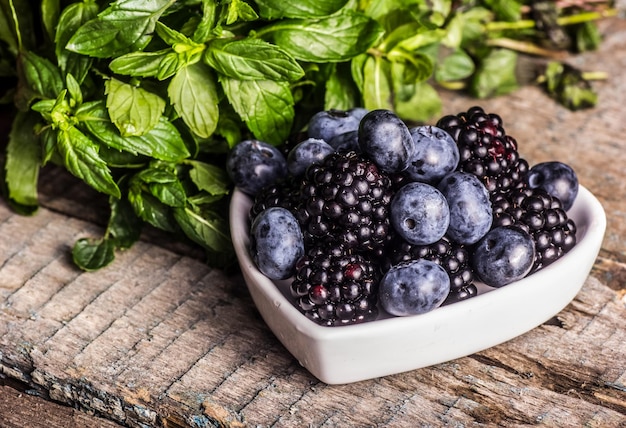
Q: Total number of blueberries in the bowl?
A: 12